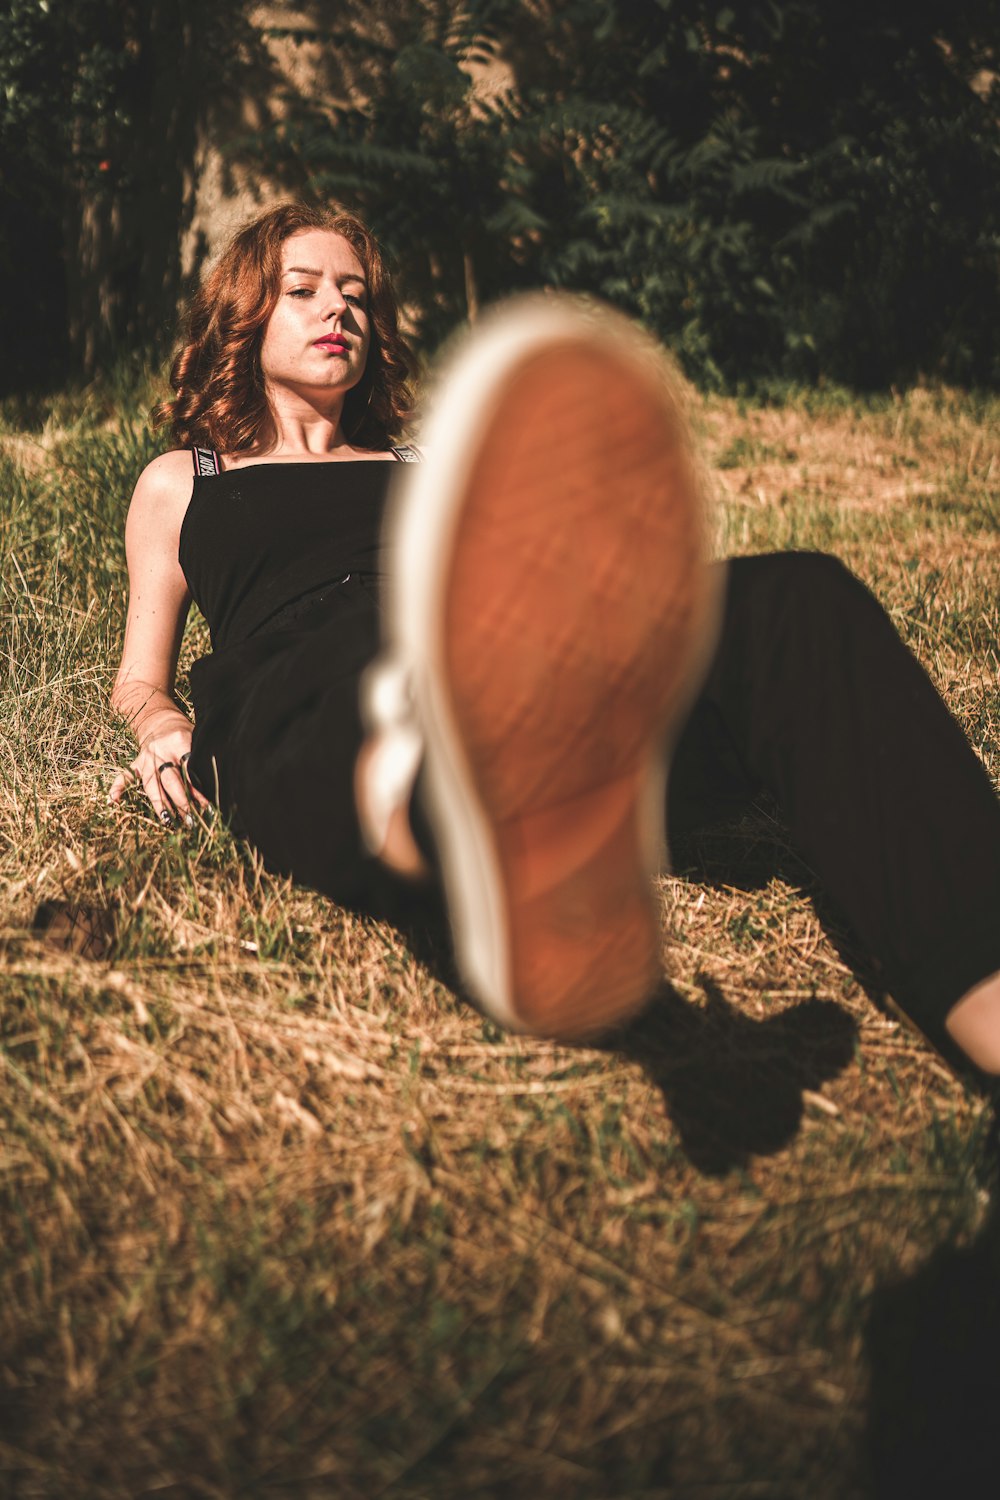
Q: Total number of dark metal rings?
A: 2